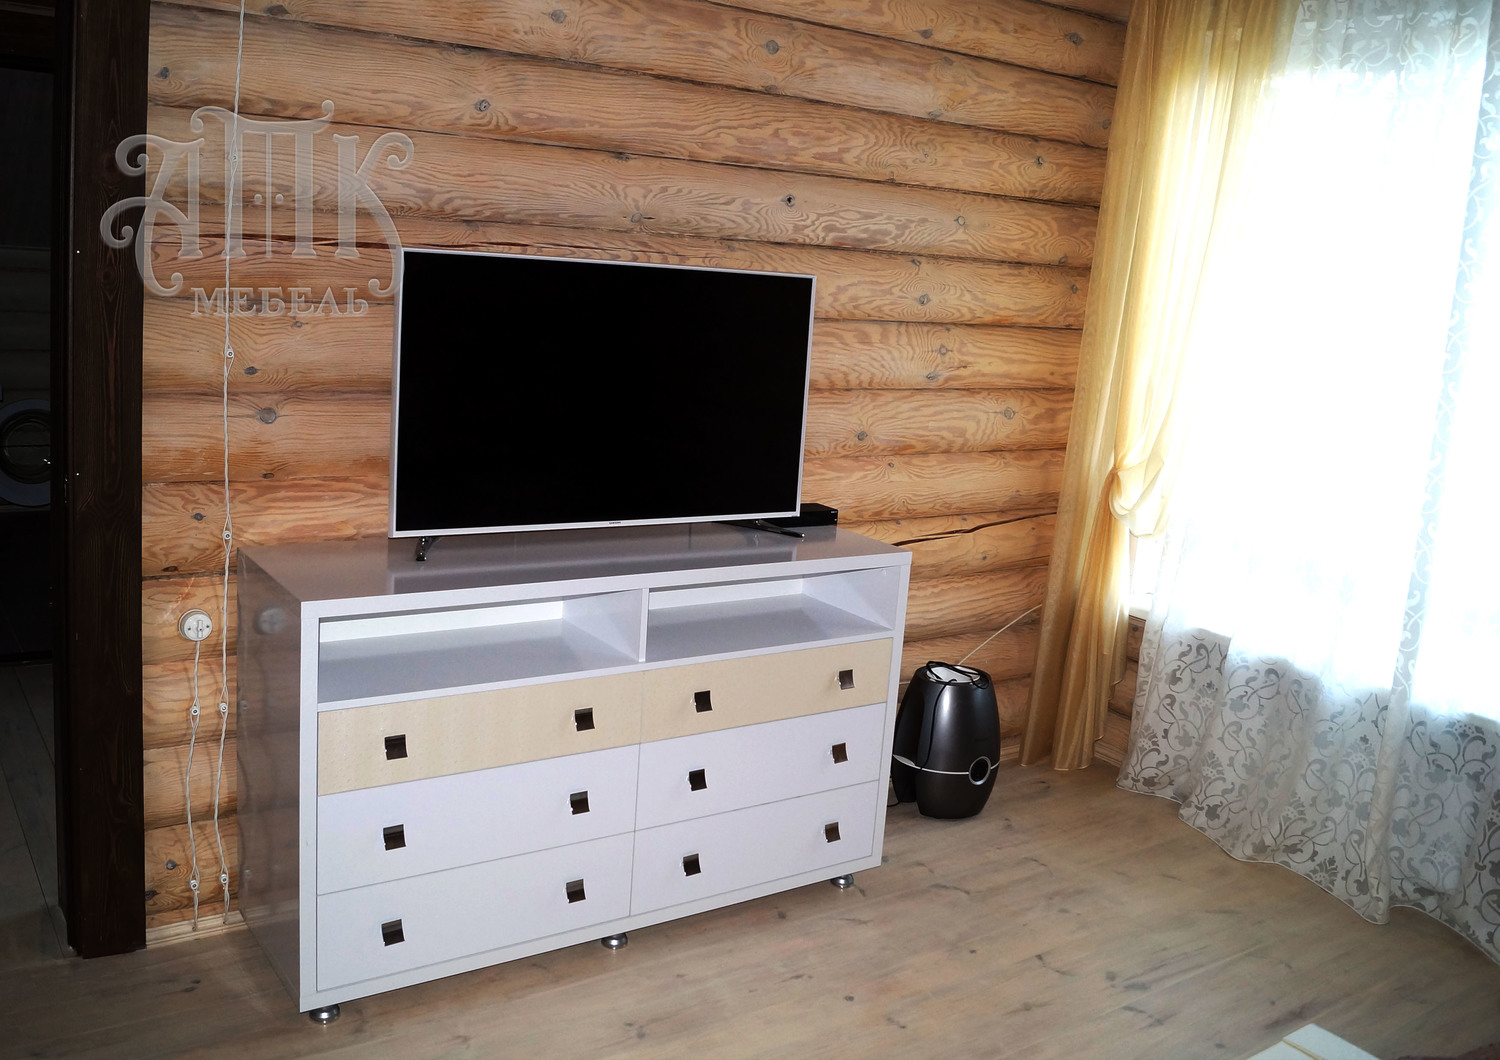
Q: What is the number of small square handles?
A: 12